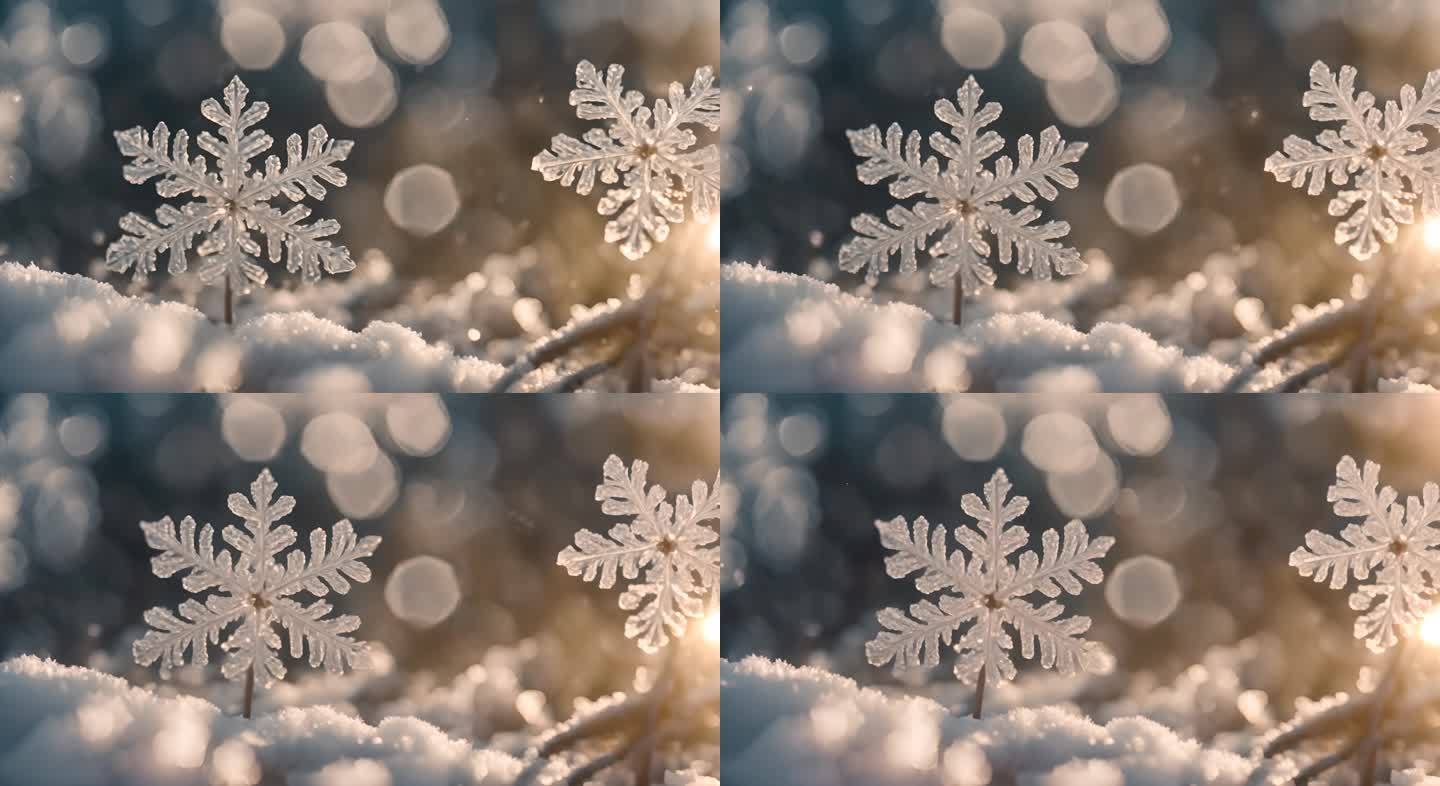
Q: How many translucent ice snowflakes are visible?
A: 8